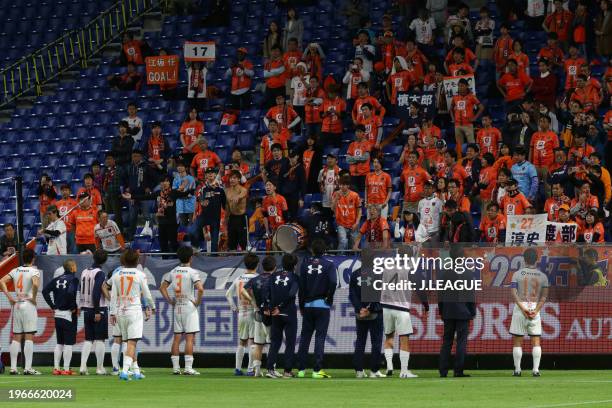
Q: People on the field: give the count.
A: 14